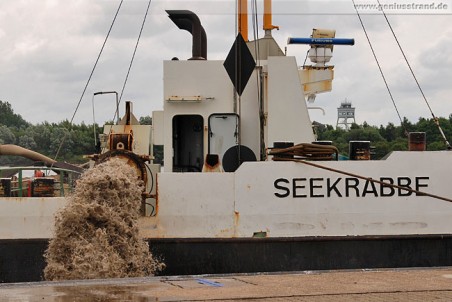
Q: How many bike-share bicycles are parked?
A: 0